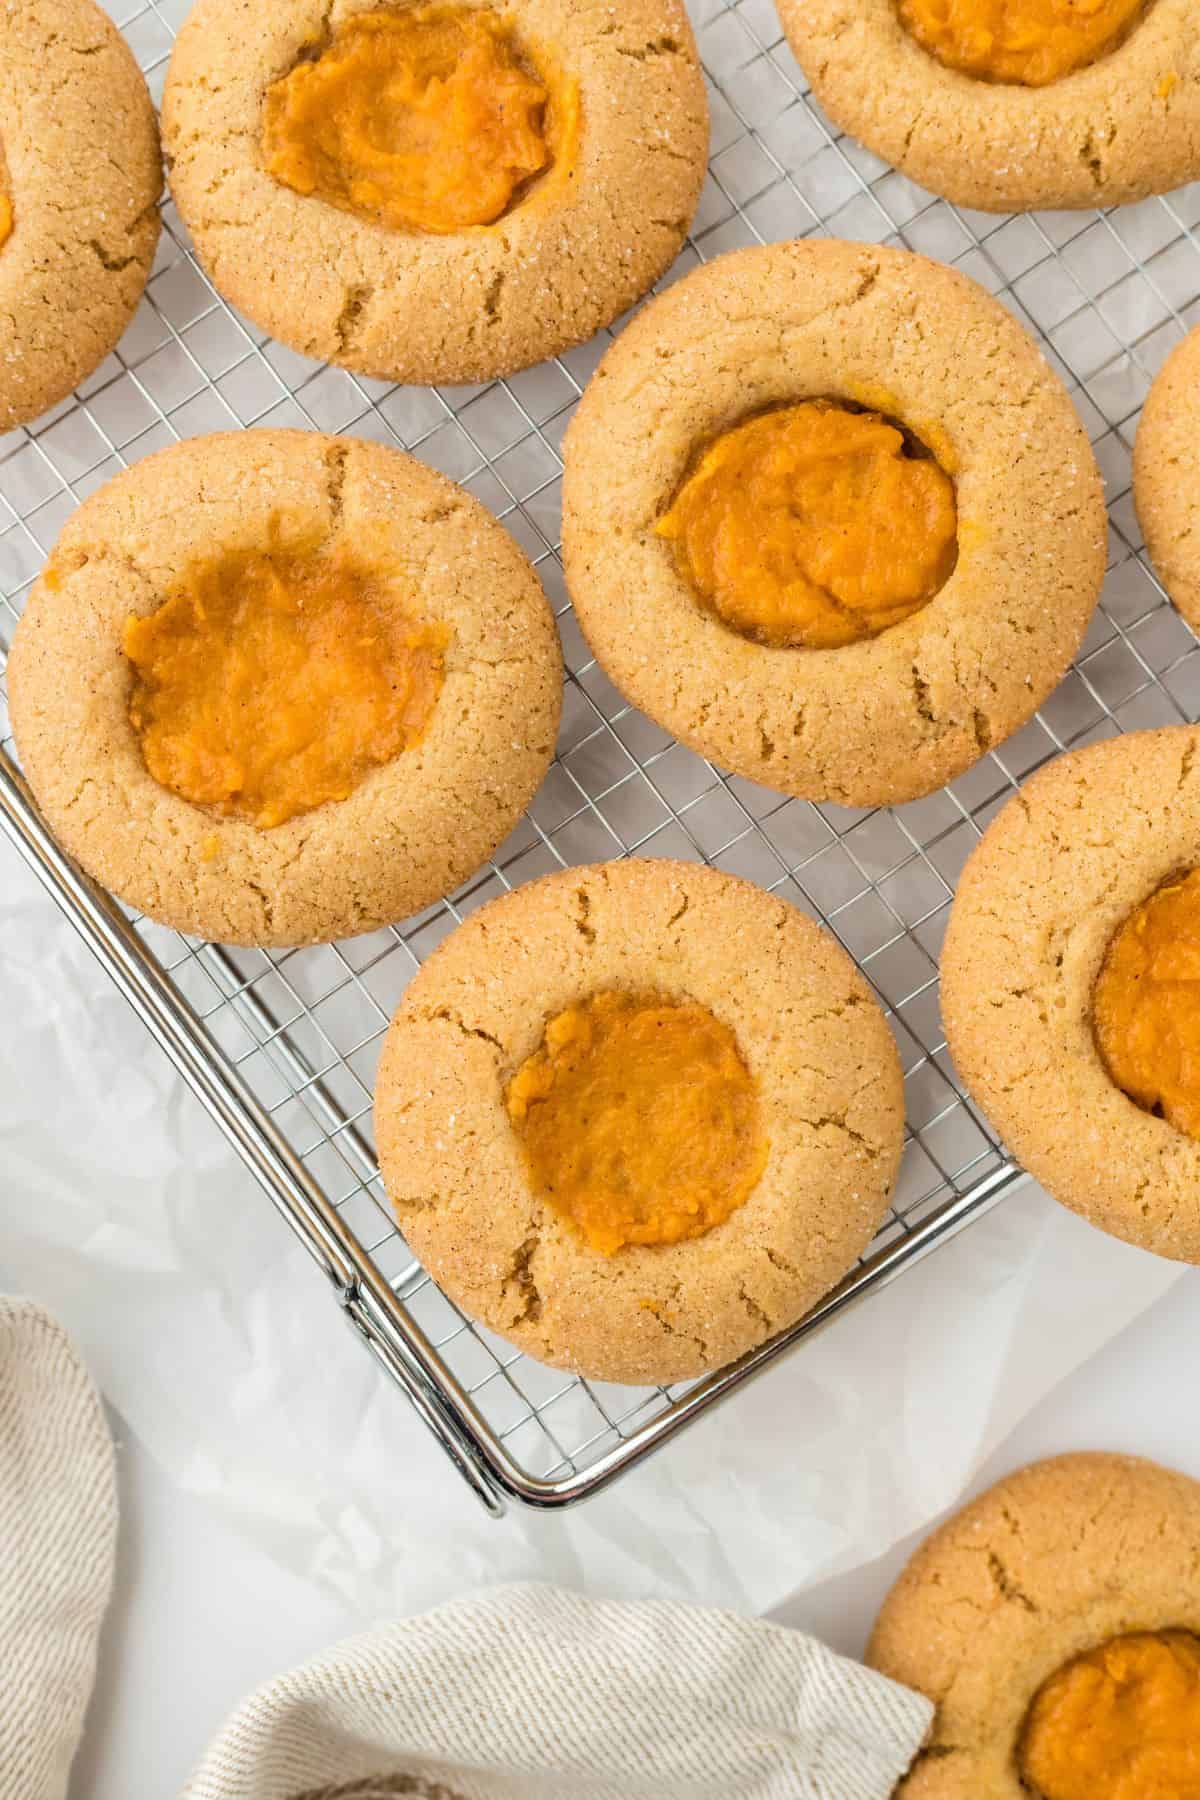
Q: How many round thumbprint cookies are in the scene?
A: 9